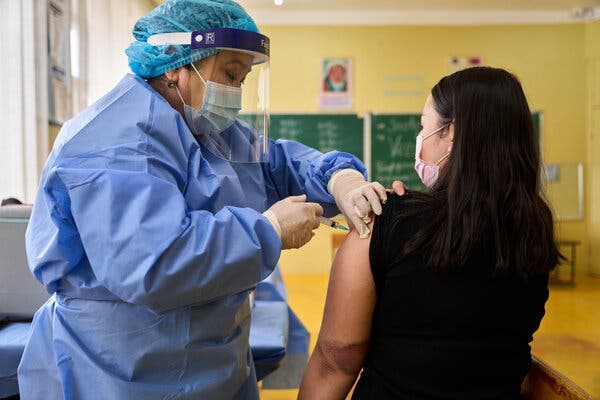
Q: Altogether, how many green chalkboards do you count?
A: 2